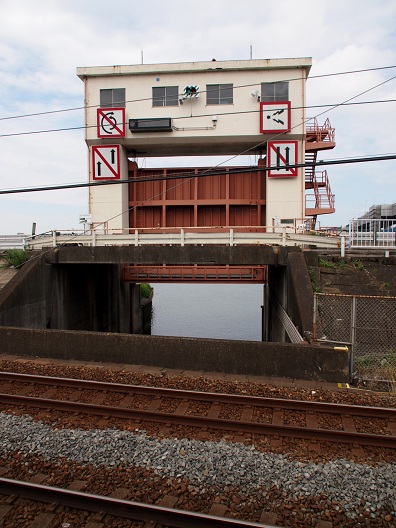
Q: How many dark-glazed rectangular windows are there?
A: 4